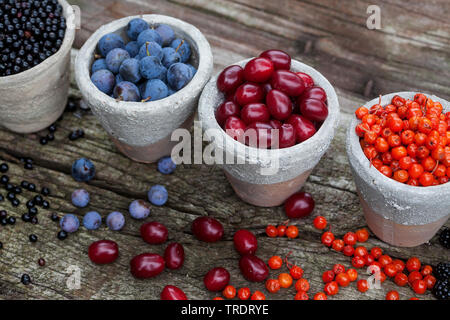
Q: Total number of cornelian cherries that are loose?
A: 10